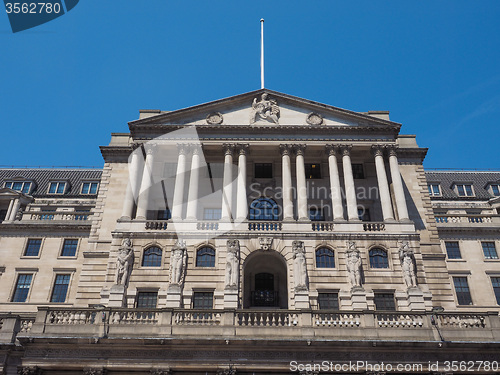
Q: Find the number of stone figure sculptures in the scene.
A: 7